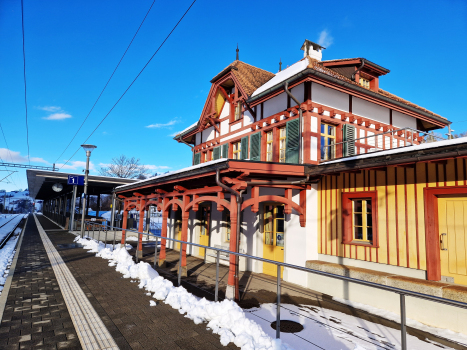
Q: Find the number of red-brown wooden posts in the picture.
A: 5